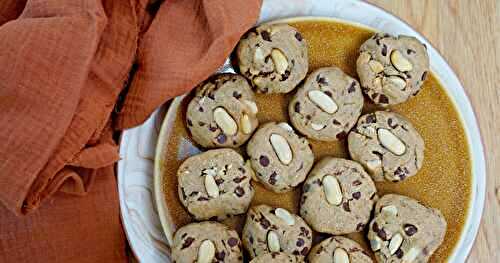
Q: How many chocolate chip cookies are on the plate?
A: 13